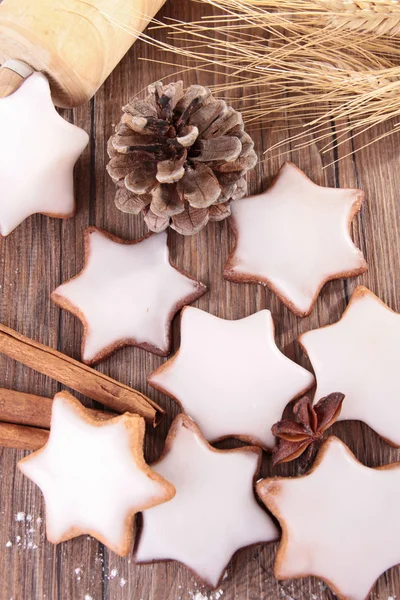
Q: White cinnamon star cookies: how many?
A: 8